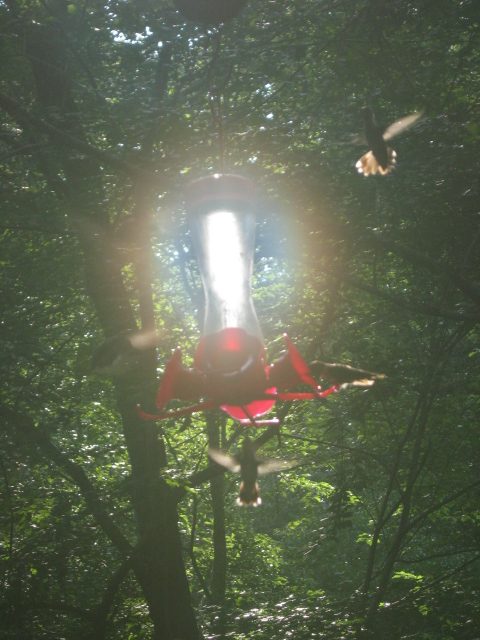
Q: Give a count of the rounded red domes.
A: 1